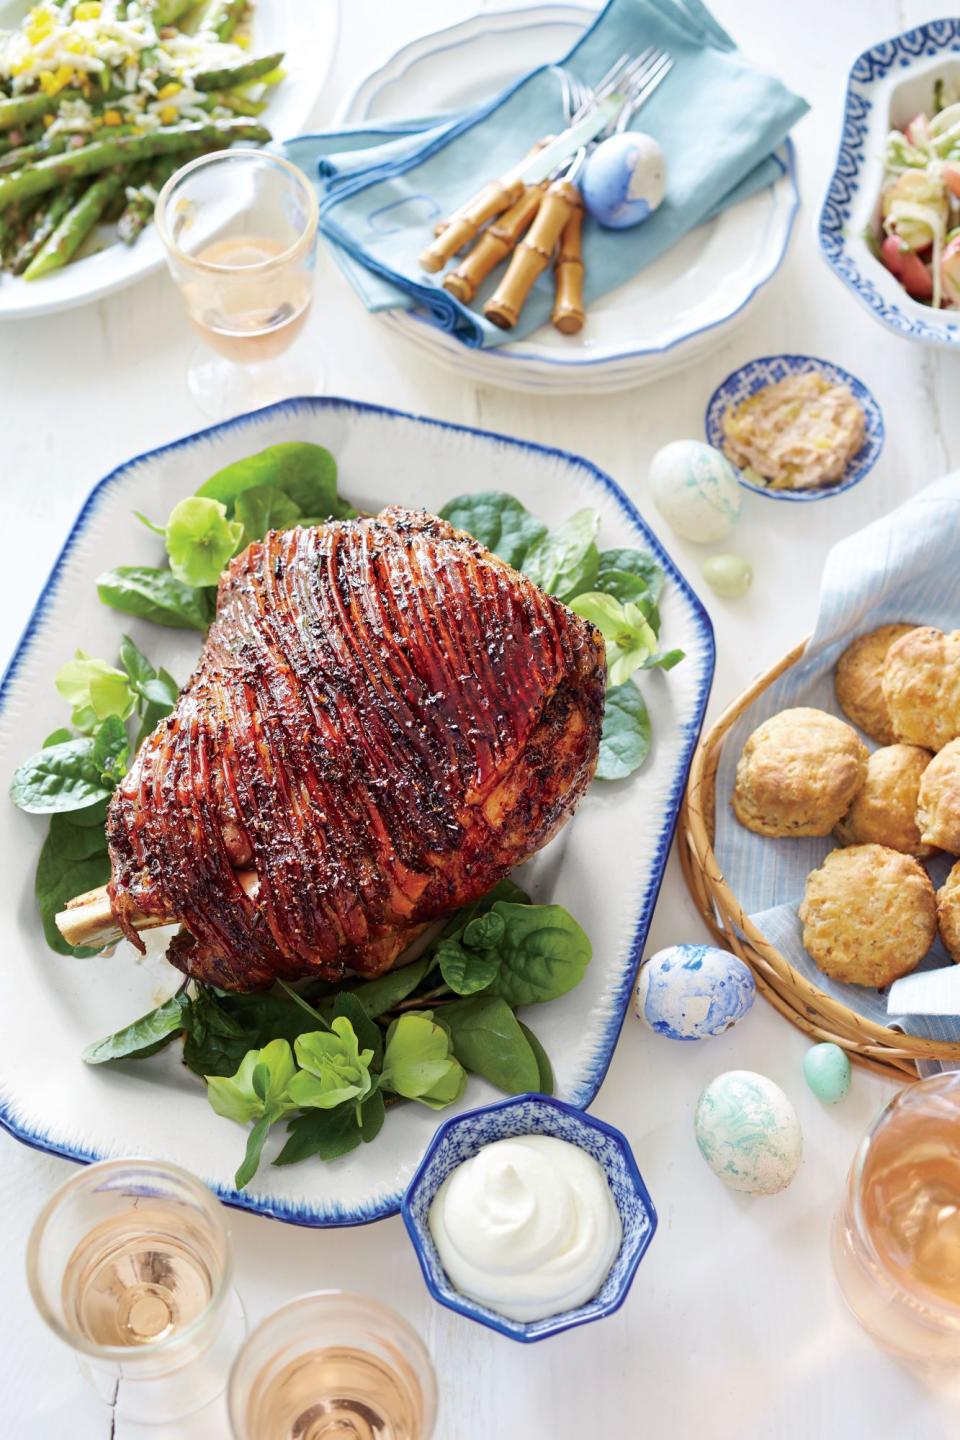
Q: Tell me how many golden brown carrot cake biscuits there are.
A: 7